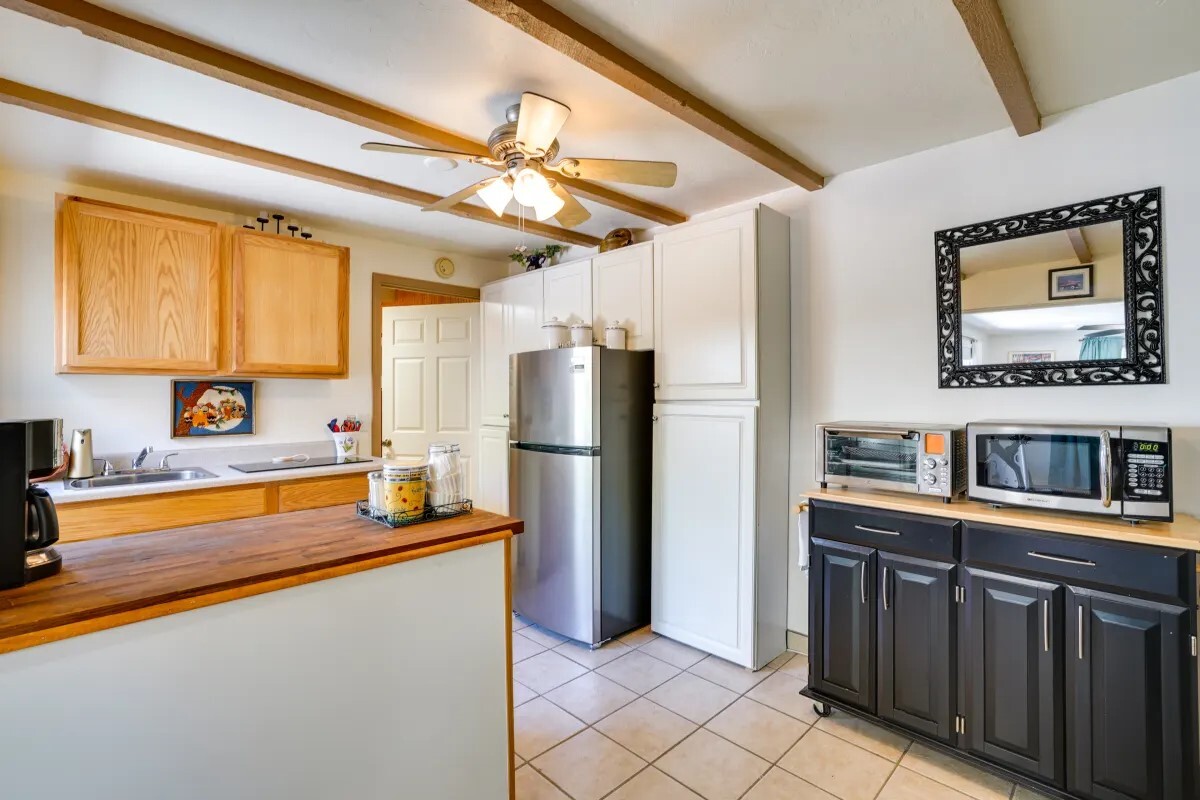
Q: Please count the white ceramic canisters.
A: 3